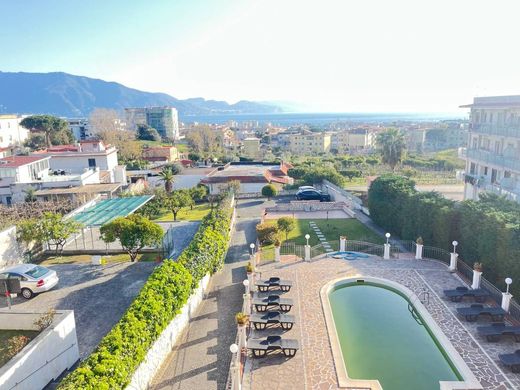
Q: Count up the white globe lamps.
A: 7